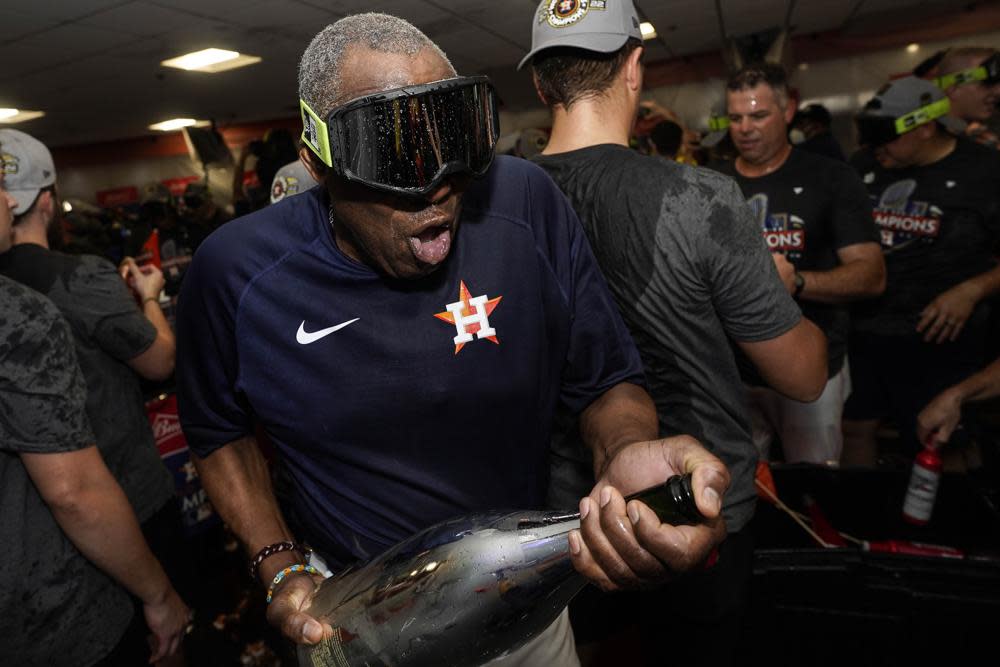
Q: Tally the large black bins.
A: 1